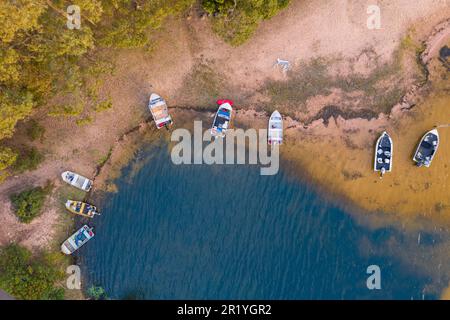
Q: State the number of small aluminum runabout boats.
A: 8